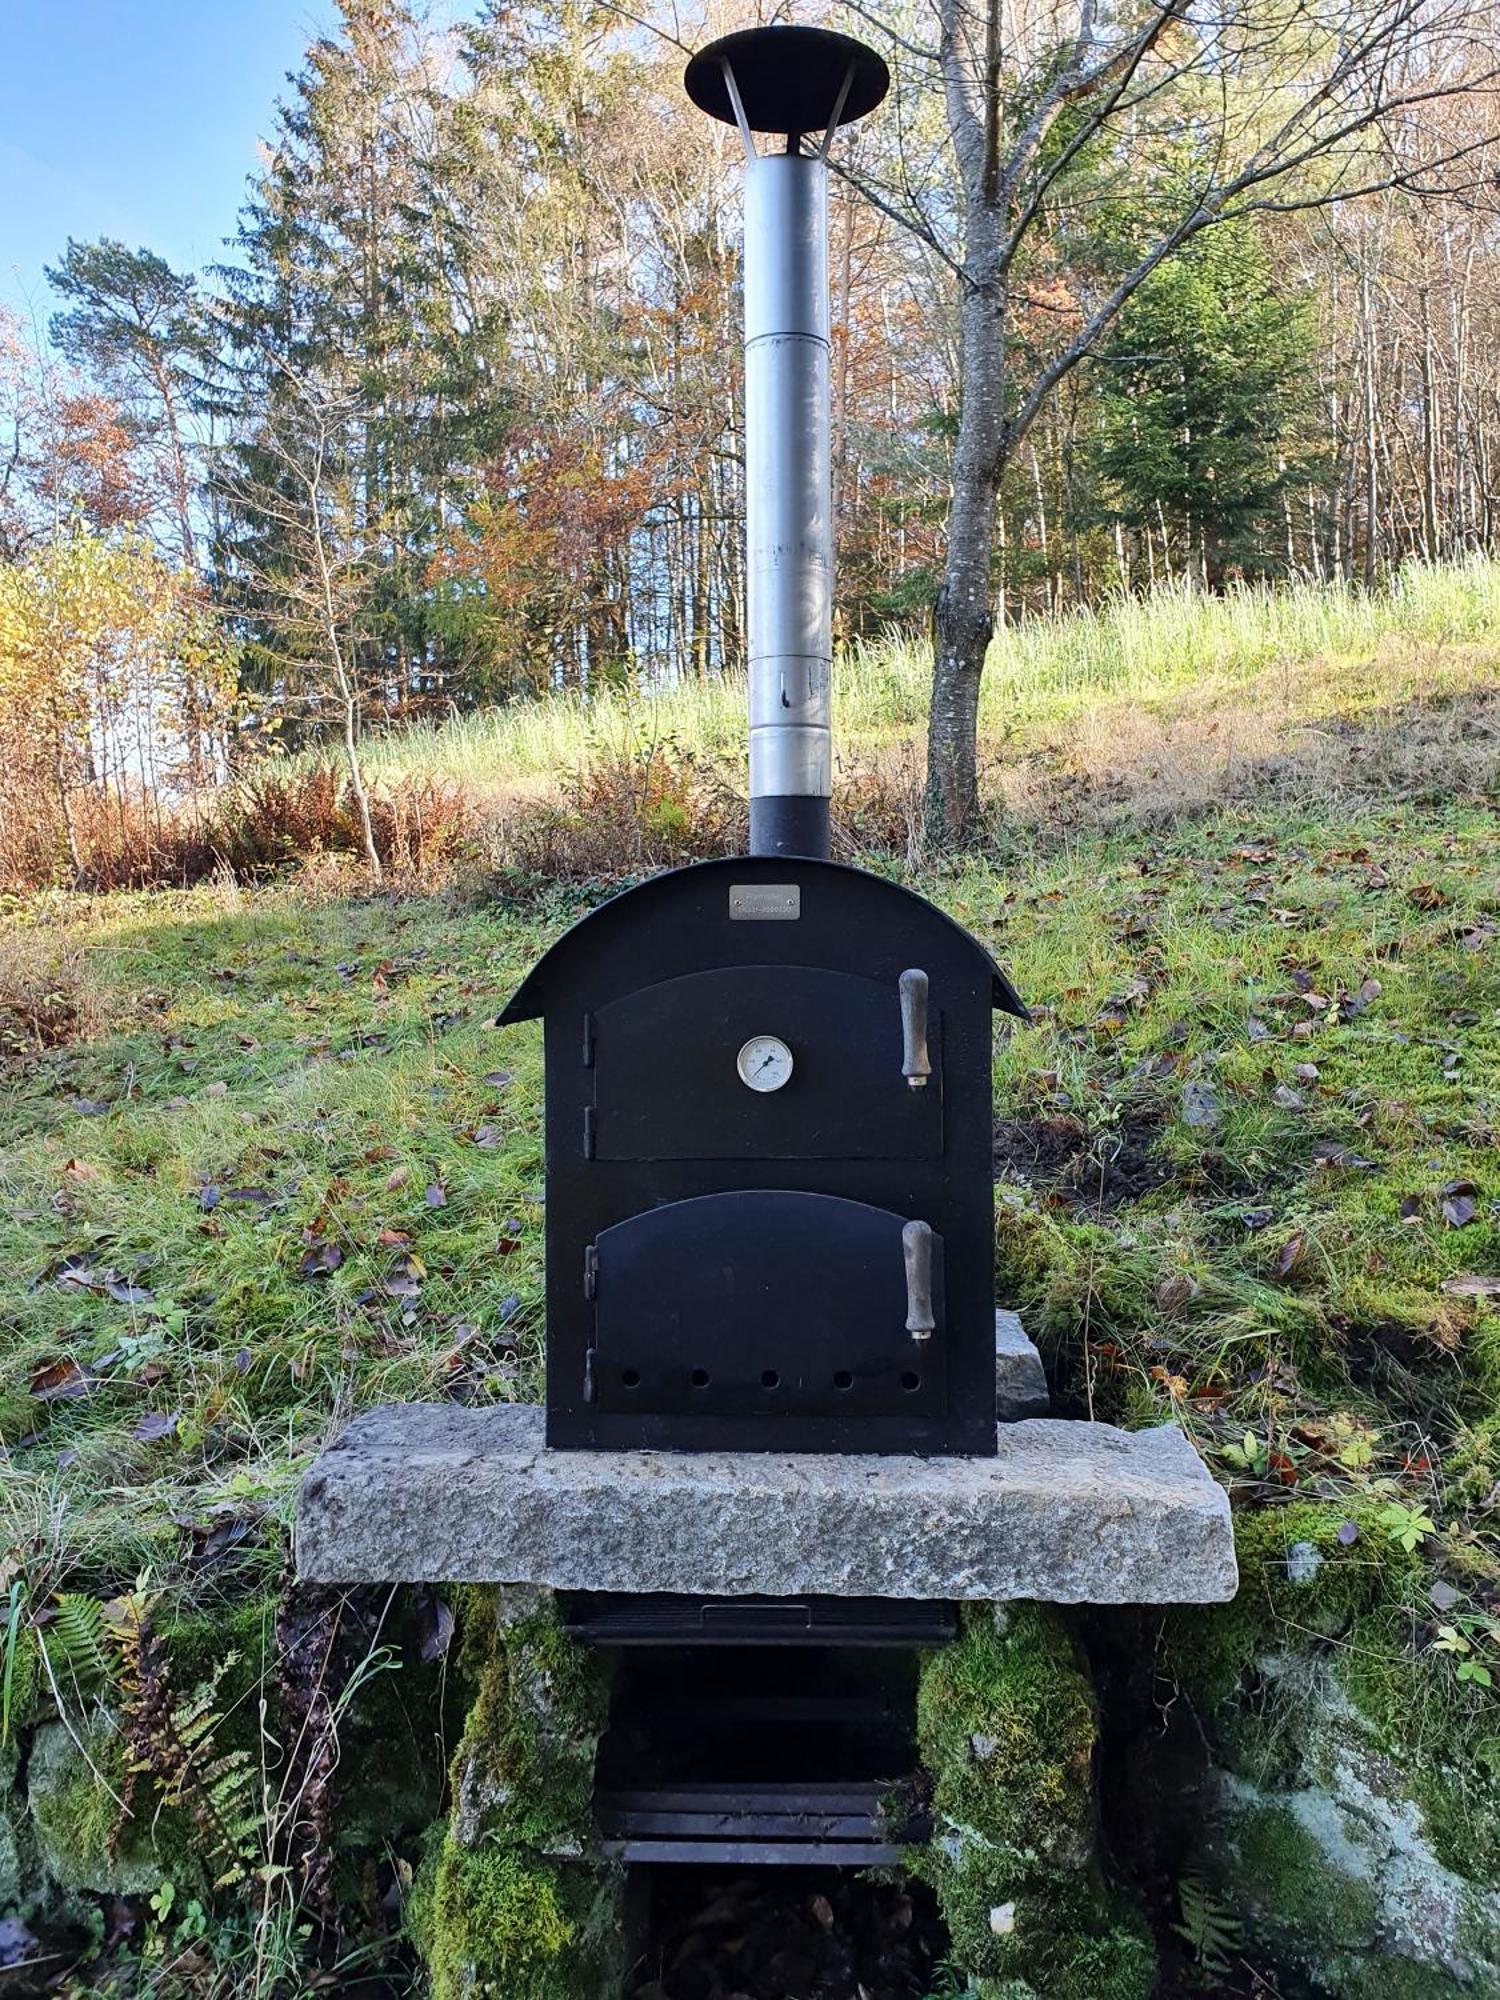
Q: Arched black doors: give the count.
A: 2